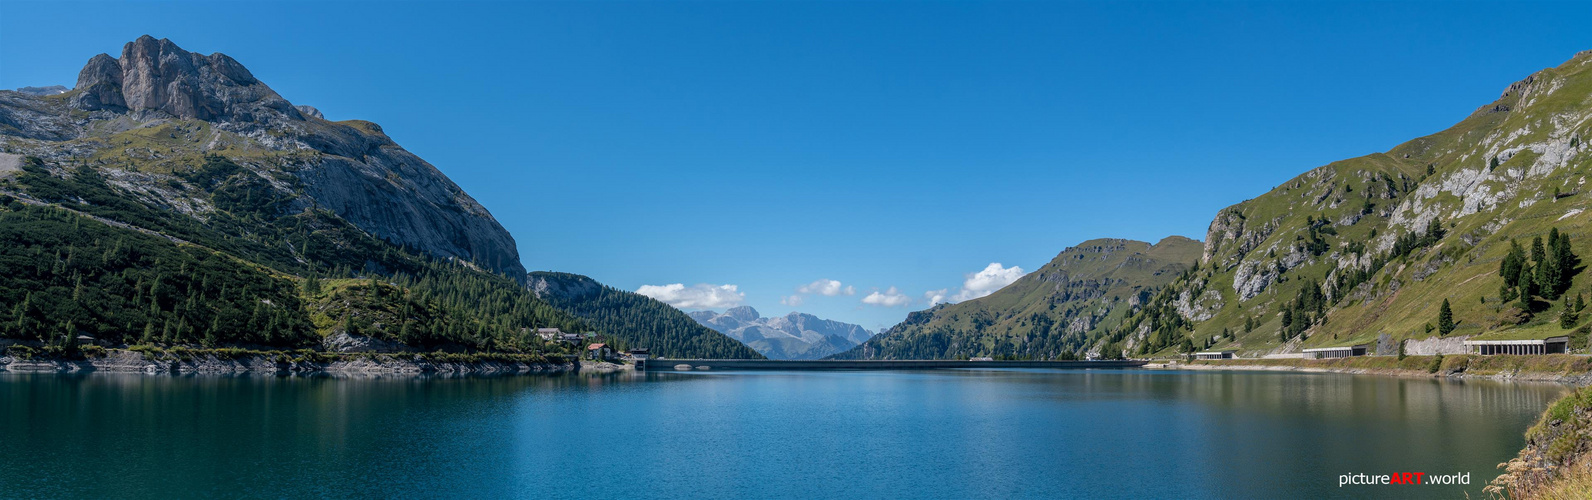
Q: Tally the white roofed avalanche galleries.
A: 3